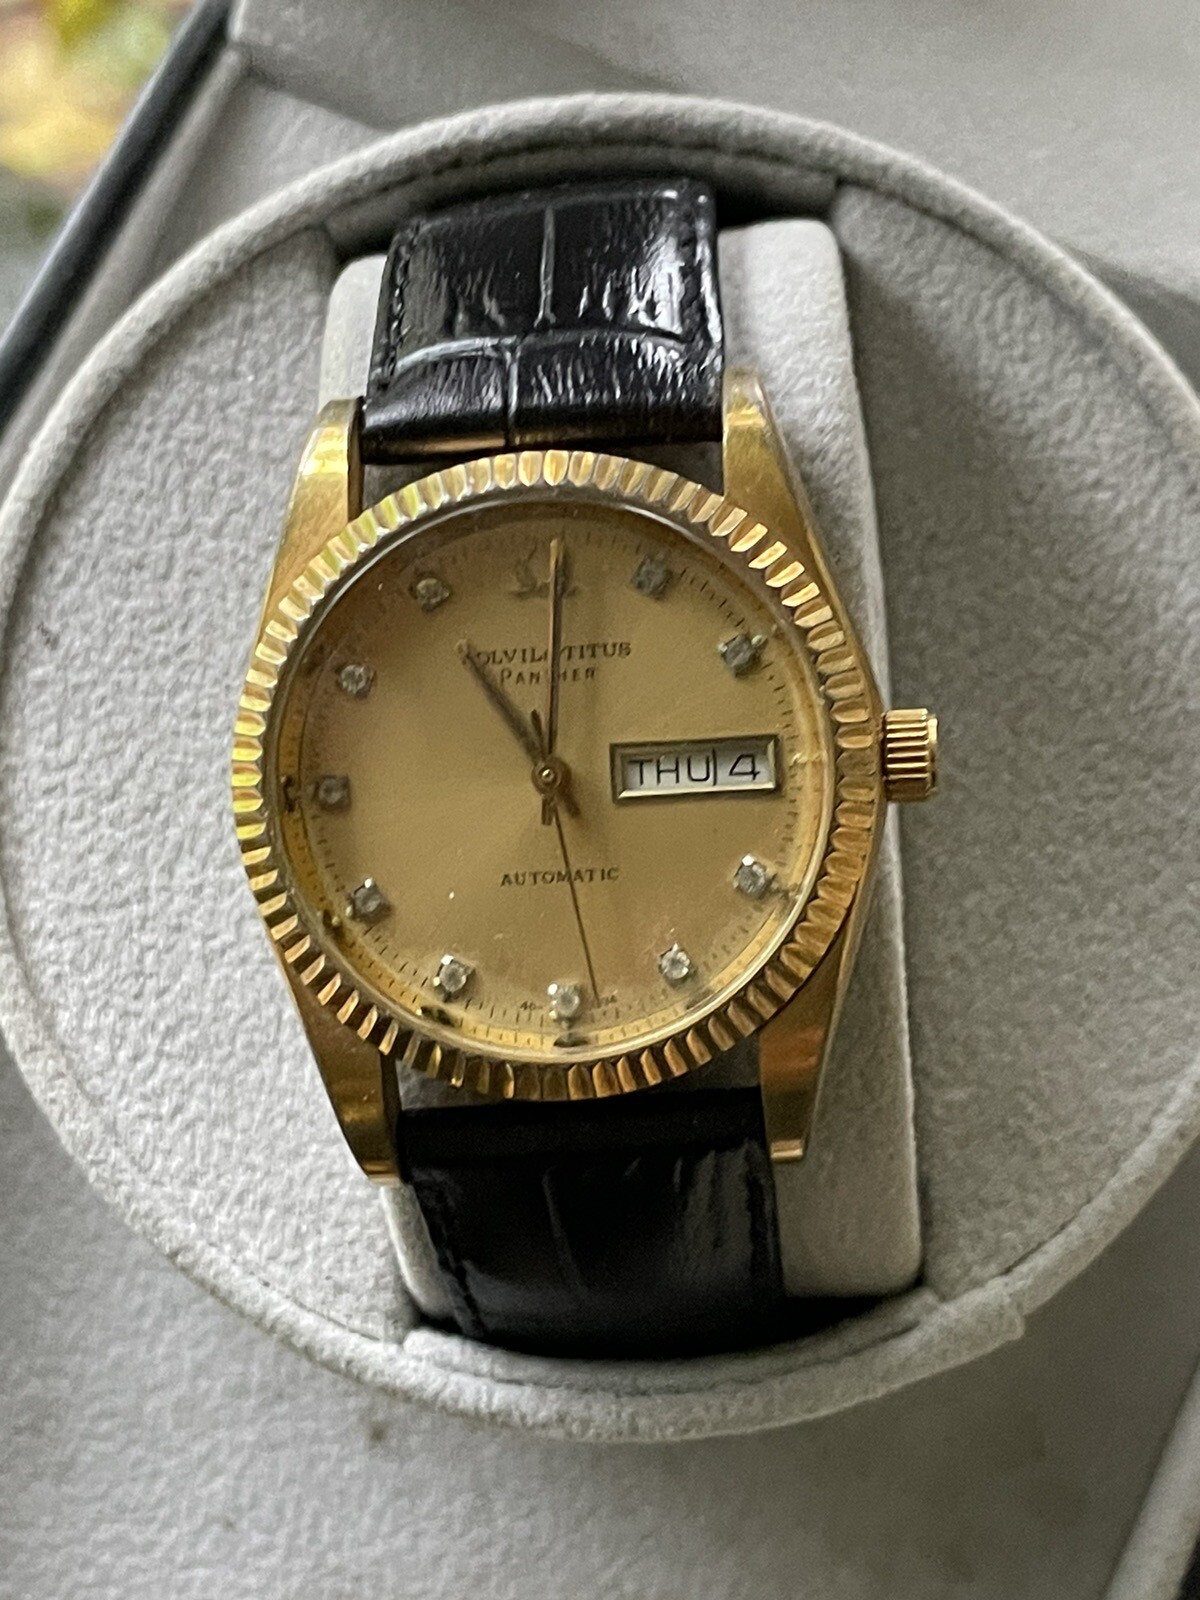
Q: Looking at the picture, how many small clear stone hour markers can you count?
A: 10